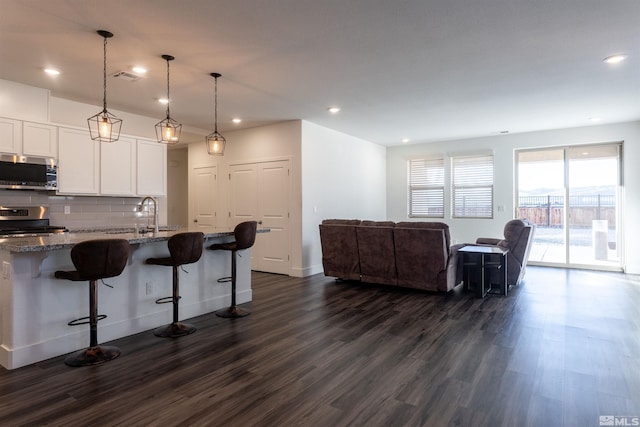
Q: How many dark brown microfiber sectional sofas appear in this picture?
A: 1